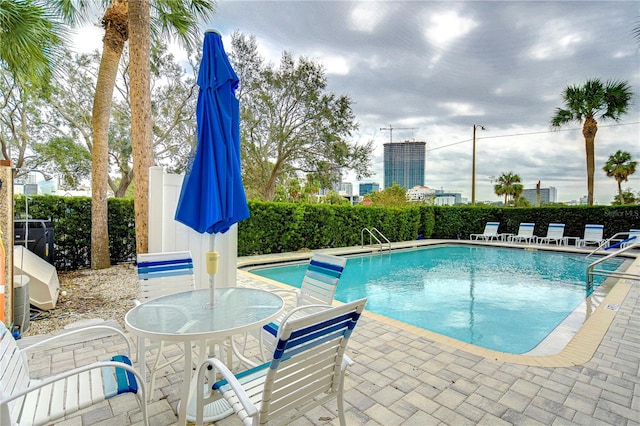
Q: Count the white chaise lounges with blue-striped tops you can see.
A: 5